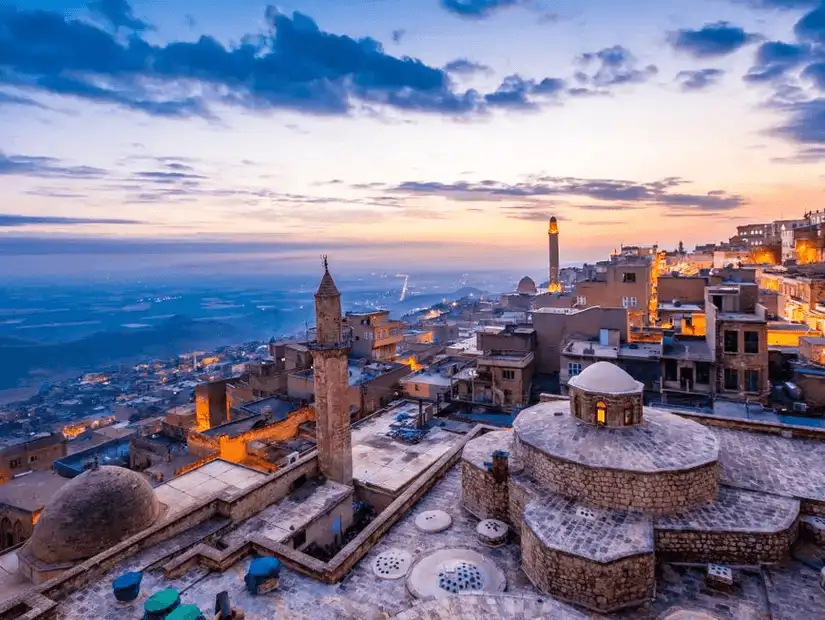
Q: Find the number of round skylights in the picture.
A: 4